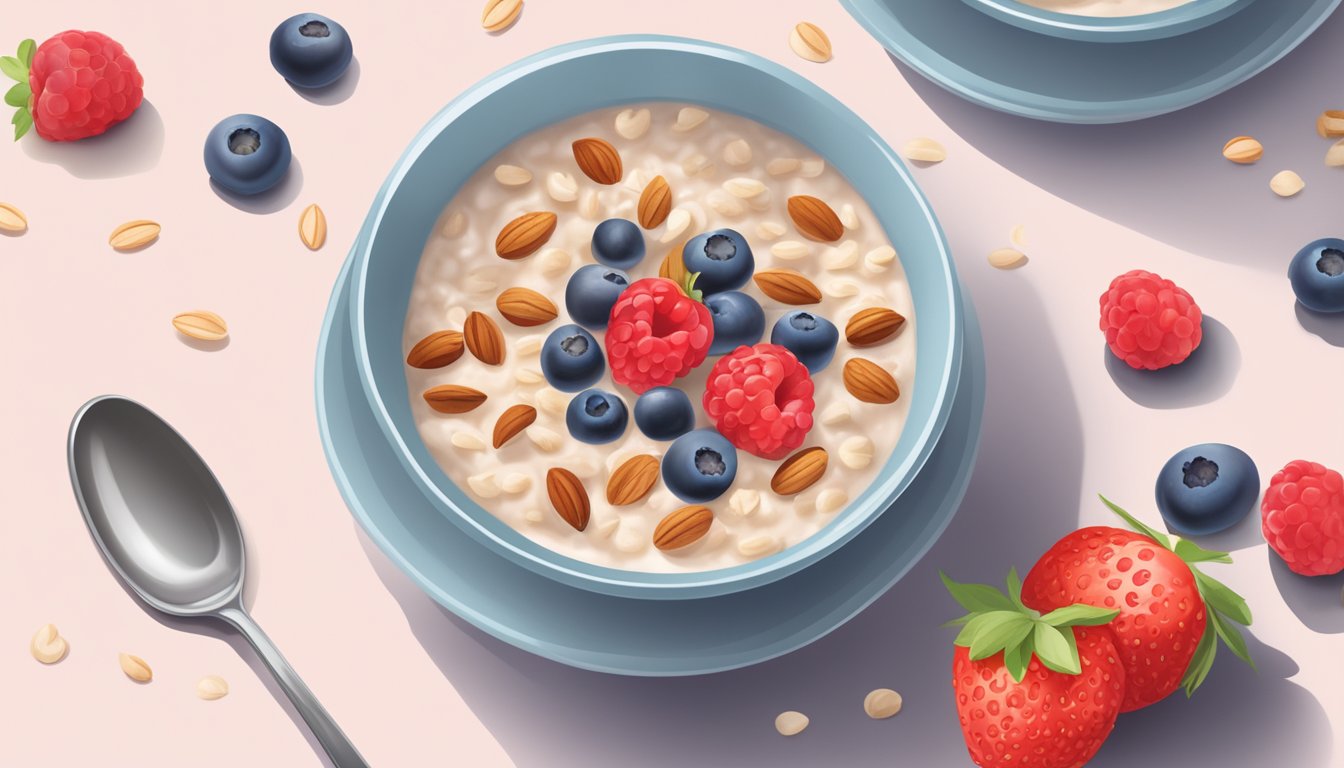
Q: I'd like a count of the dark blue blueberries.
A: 13